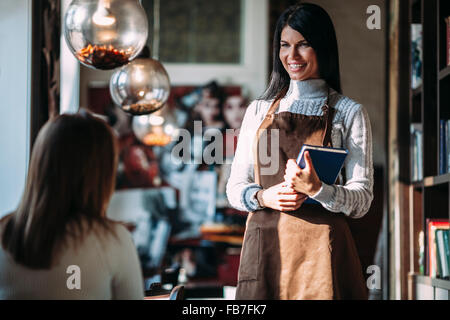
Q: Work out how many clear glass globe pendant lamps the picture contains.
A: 3